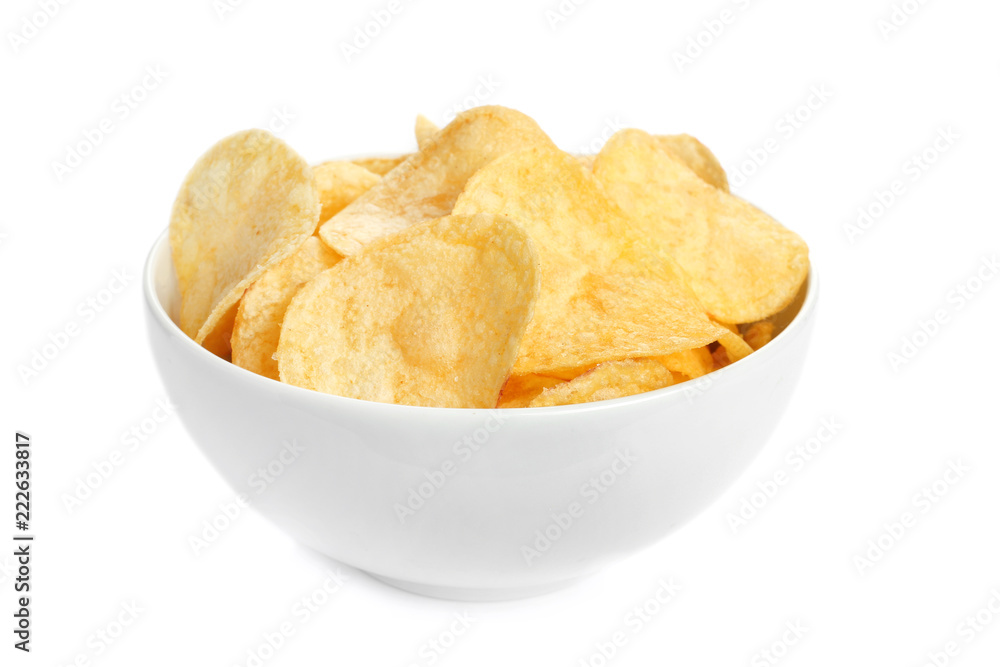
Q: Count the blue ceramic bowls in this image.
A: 0